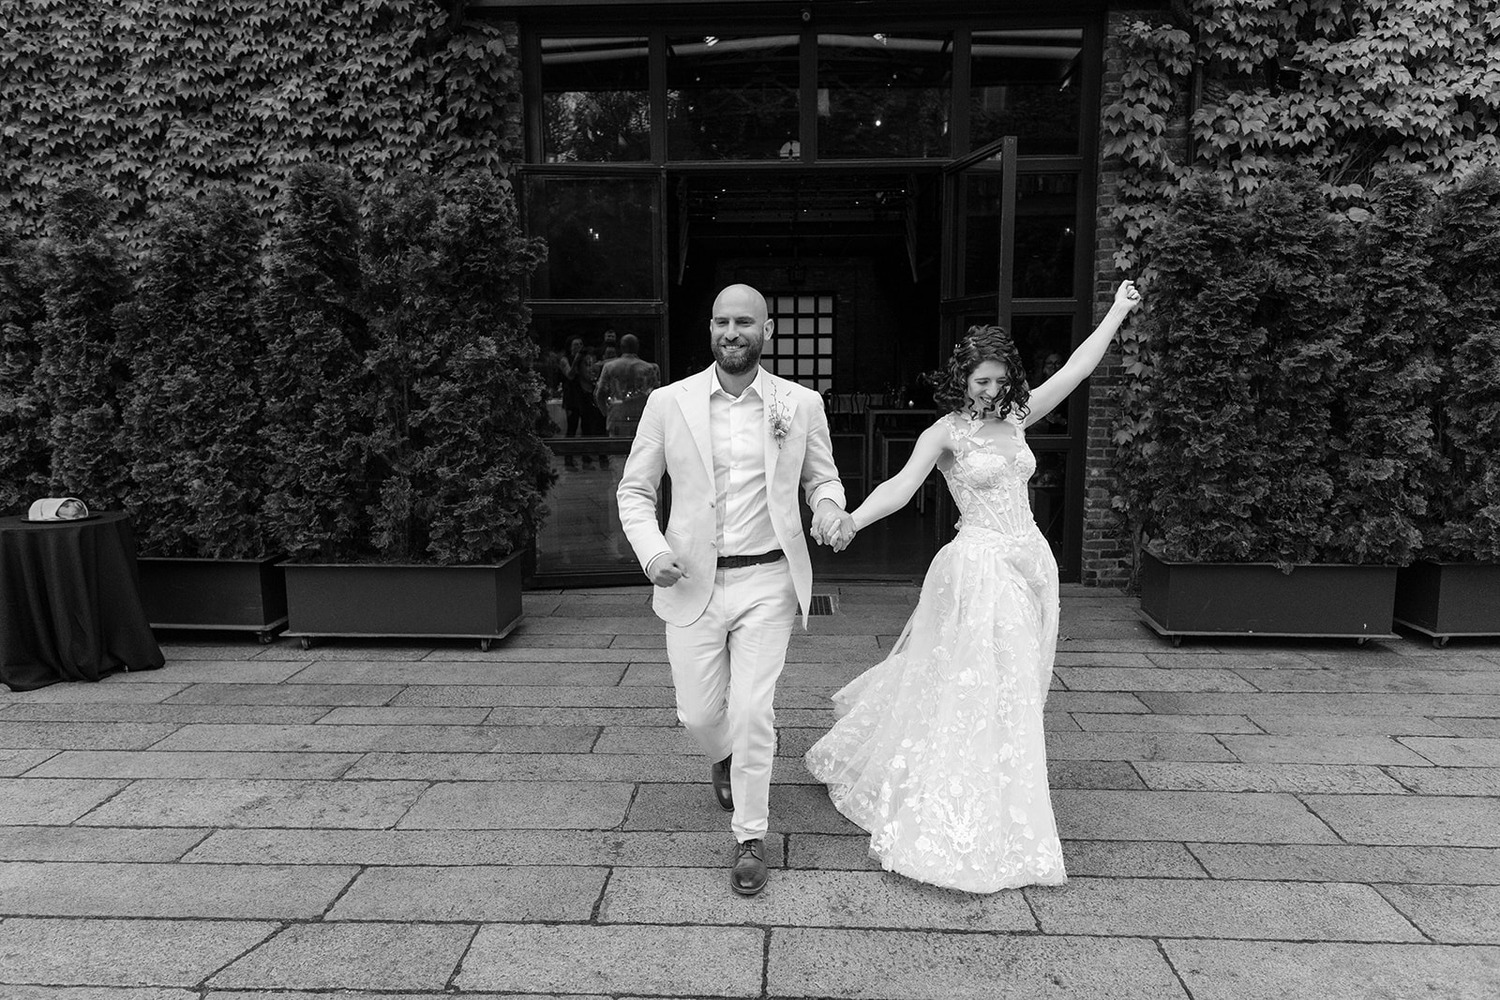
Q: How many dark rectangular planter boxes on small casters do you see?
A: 4